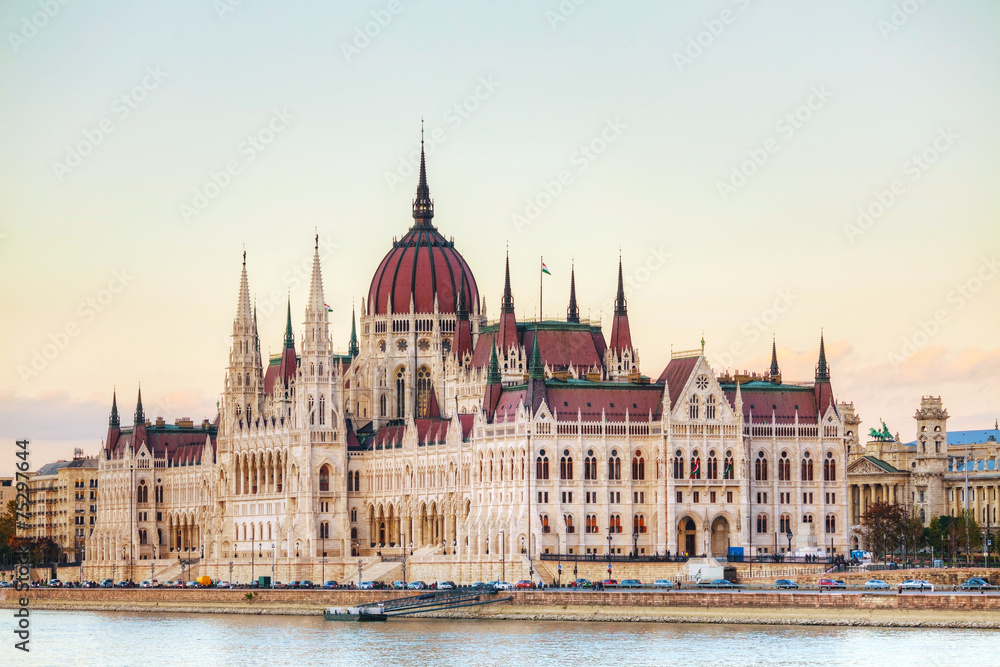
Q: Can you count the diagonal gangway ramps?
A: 1